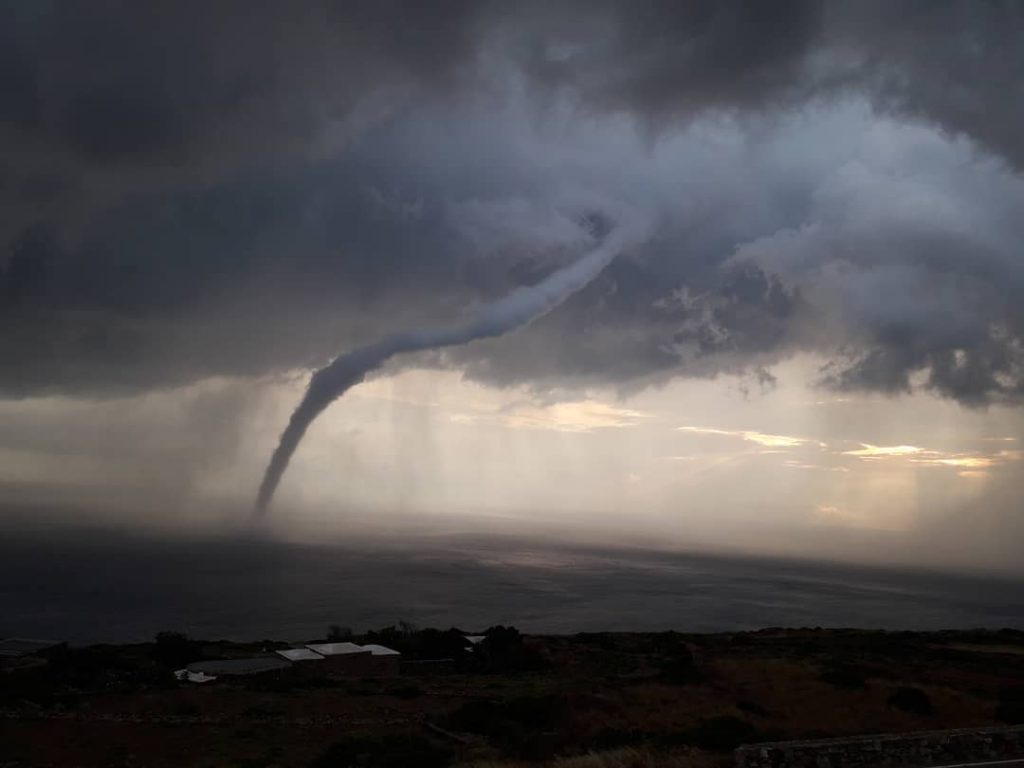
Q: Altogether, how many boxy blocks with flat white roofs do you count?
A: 3